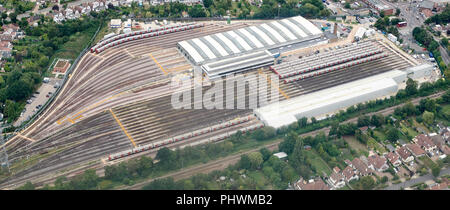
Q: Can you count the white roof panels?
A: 11